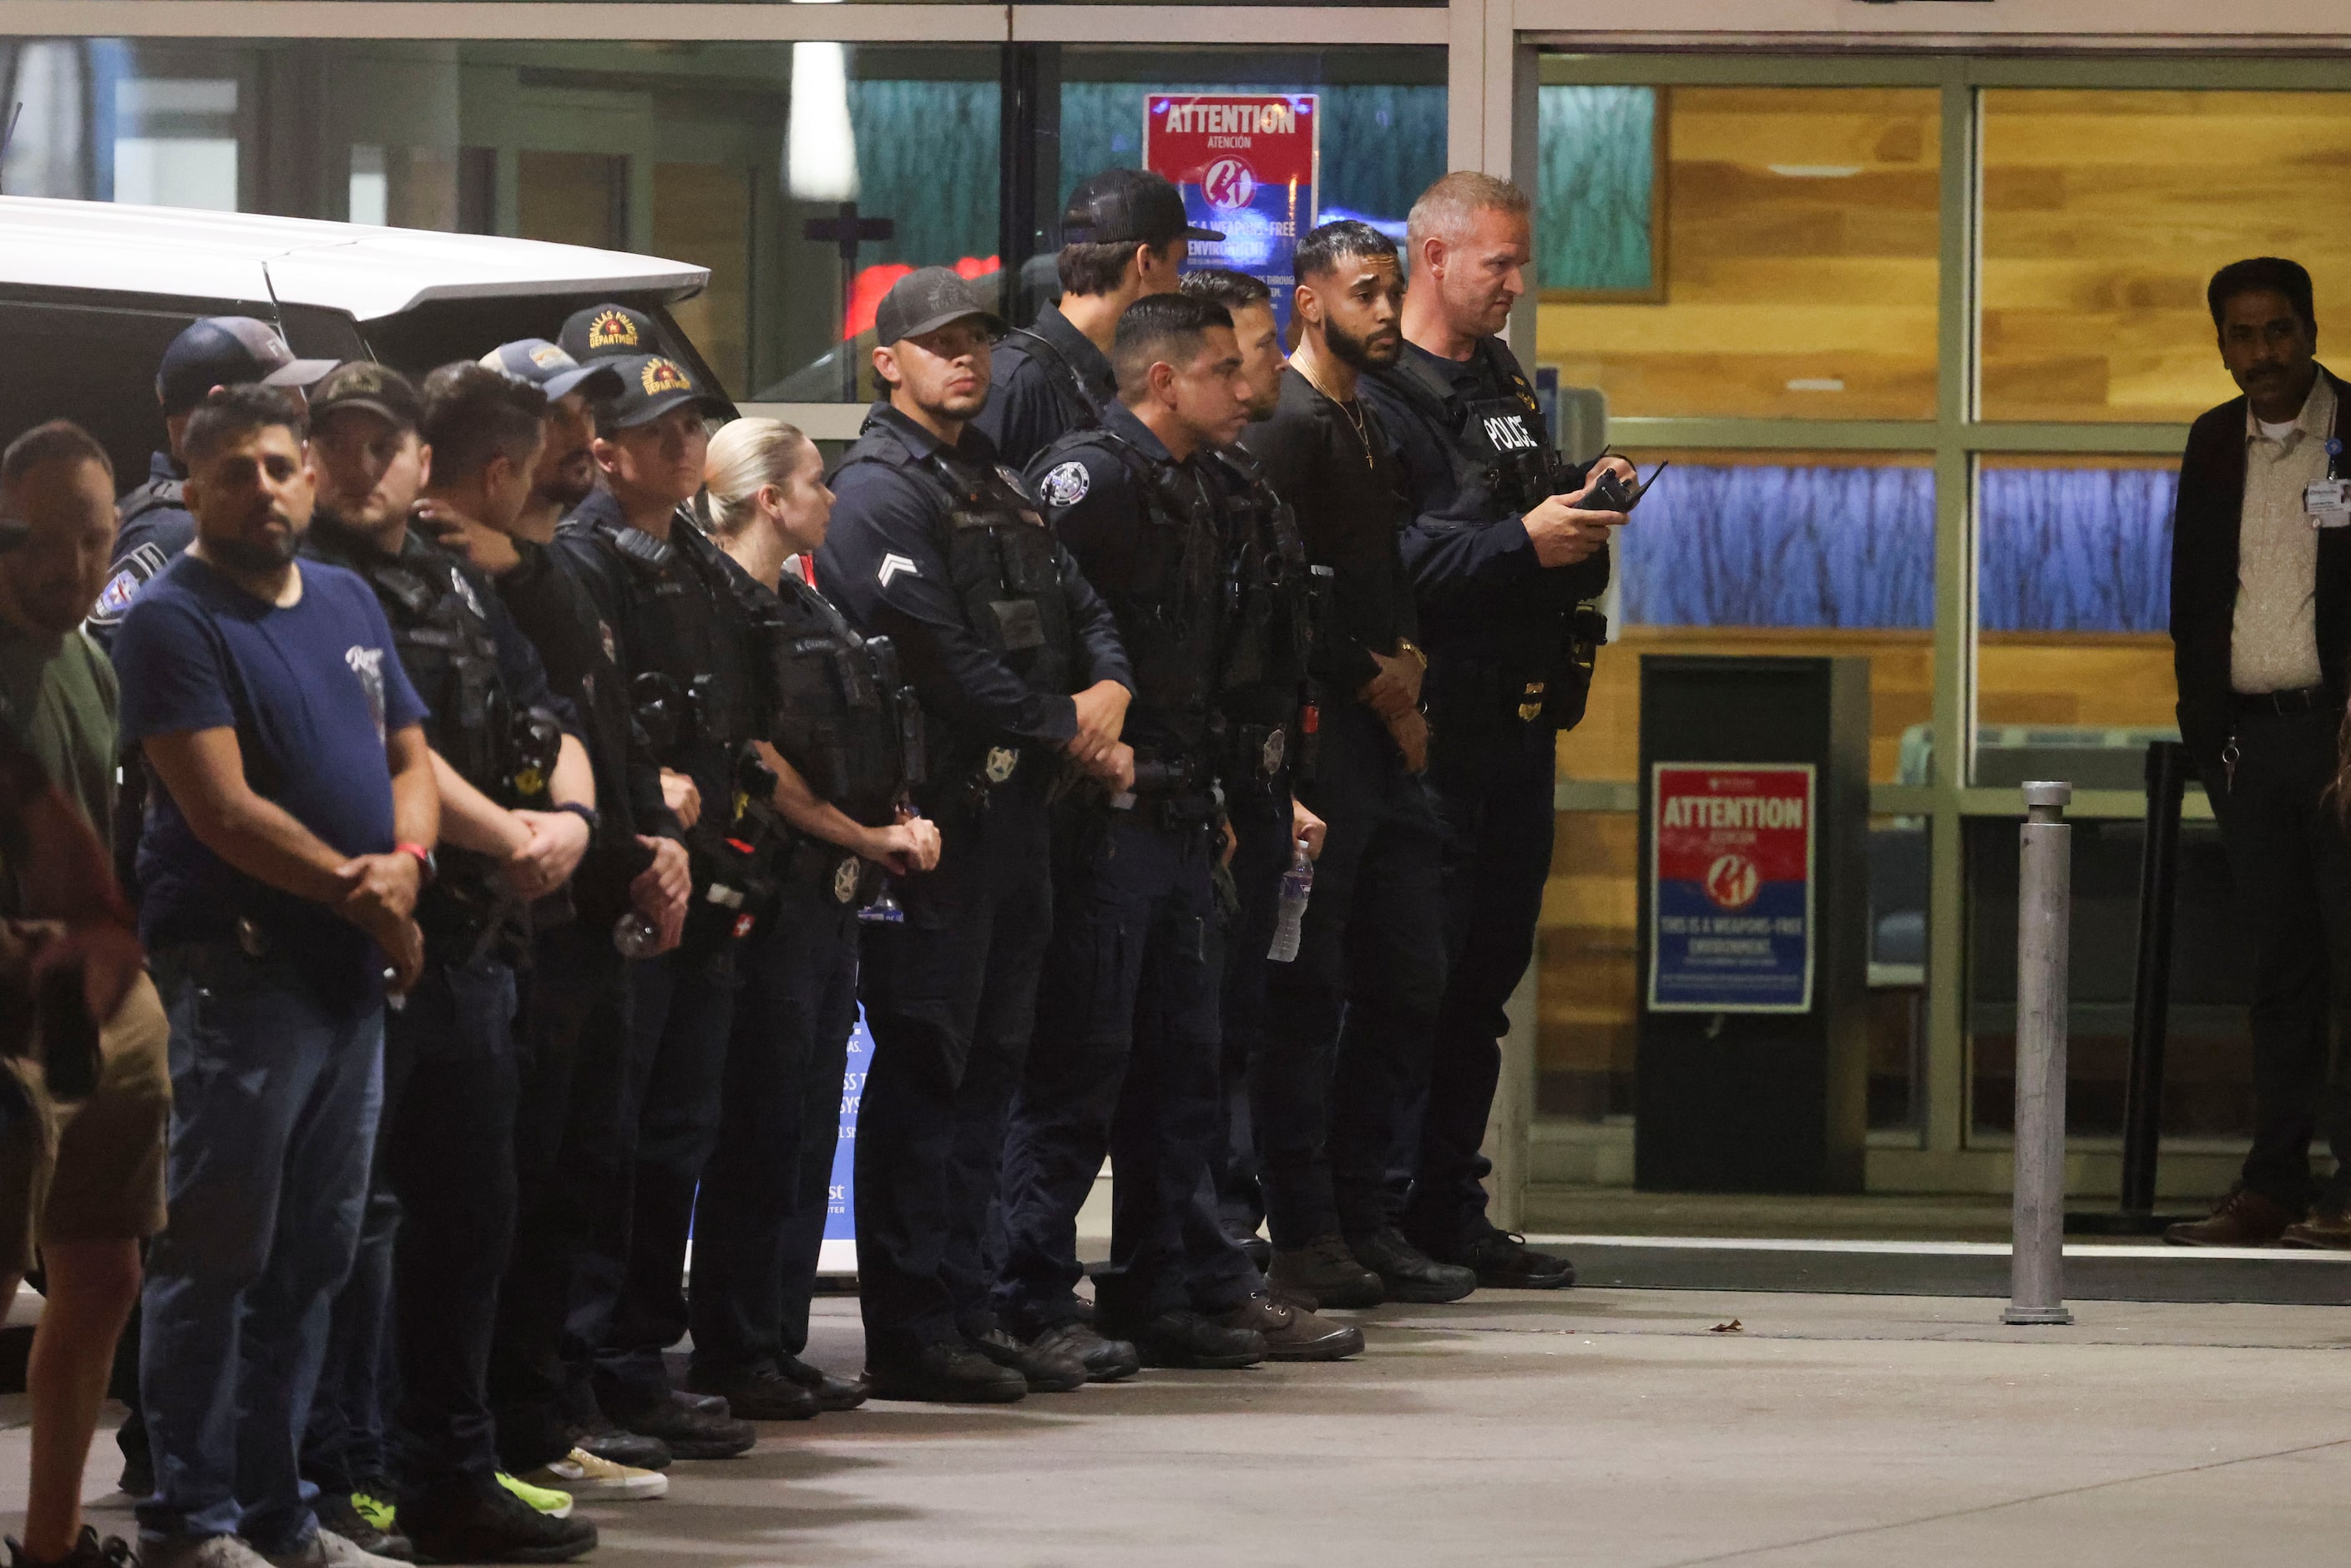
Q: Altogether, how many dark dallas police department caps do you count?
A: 2